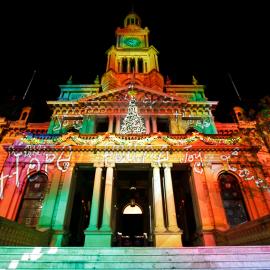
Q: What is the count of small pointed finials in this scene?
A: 4